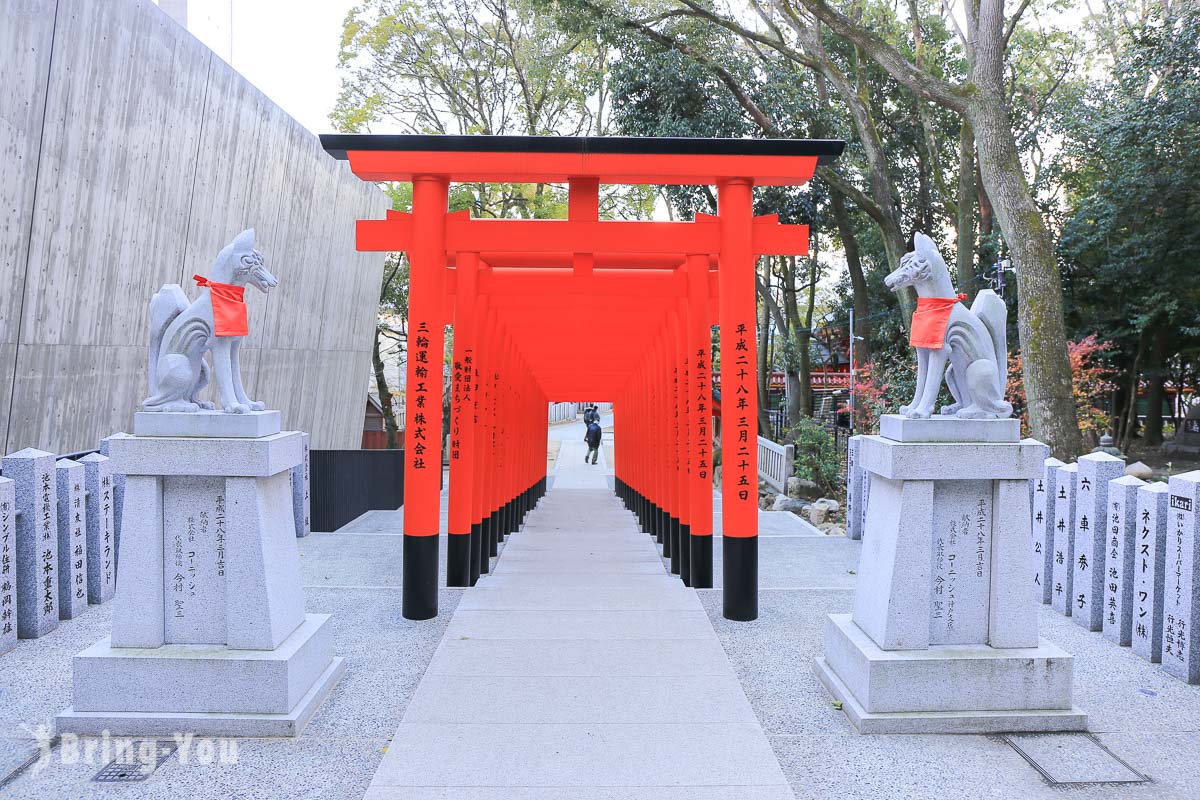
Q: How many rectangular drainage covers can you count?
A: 2